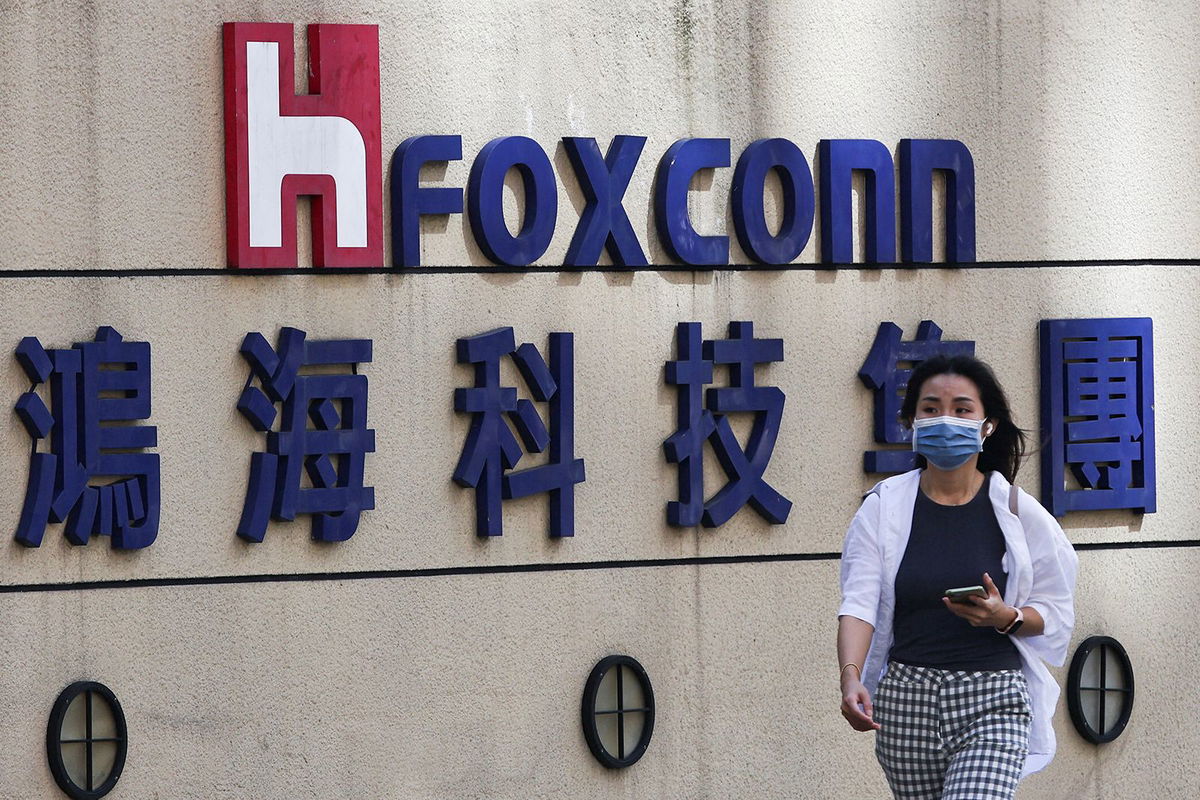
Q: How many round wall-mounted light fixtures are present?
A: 3